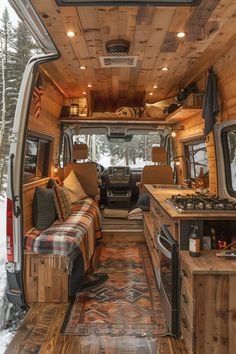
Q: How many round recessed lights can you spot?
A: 8